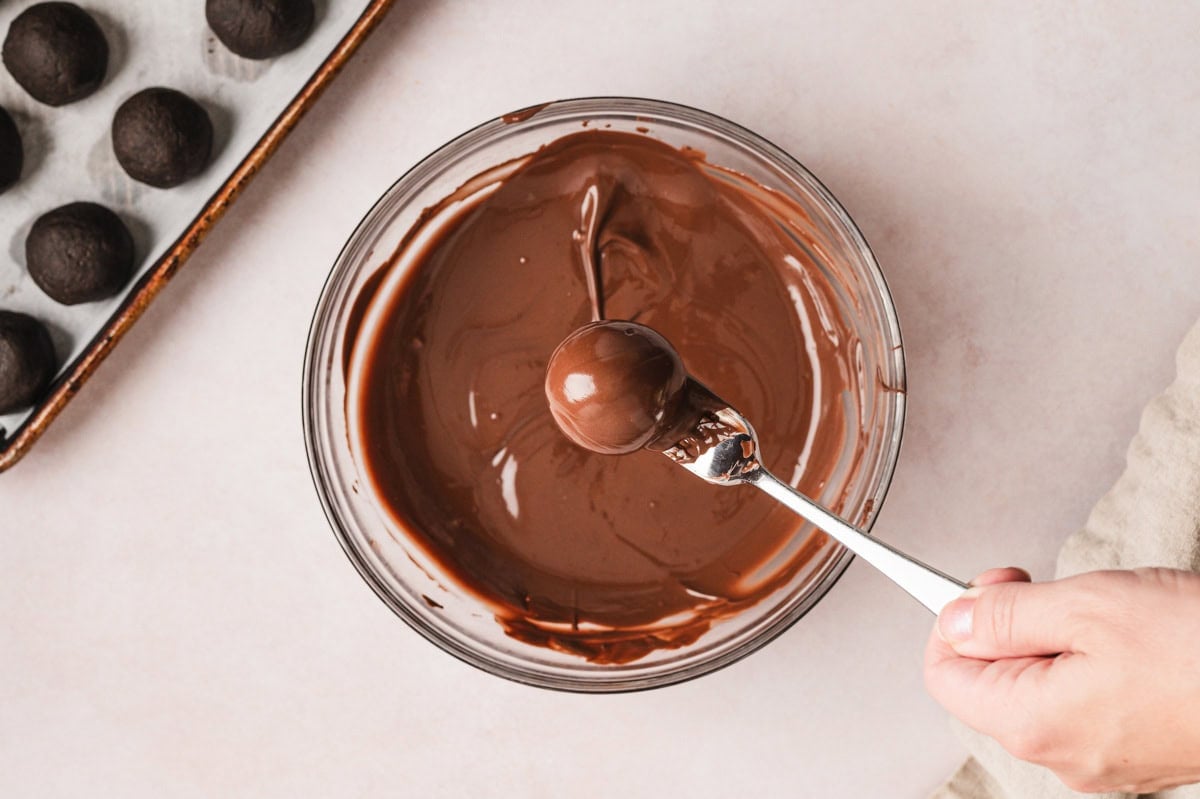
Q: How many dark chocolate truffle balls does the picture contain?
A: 6